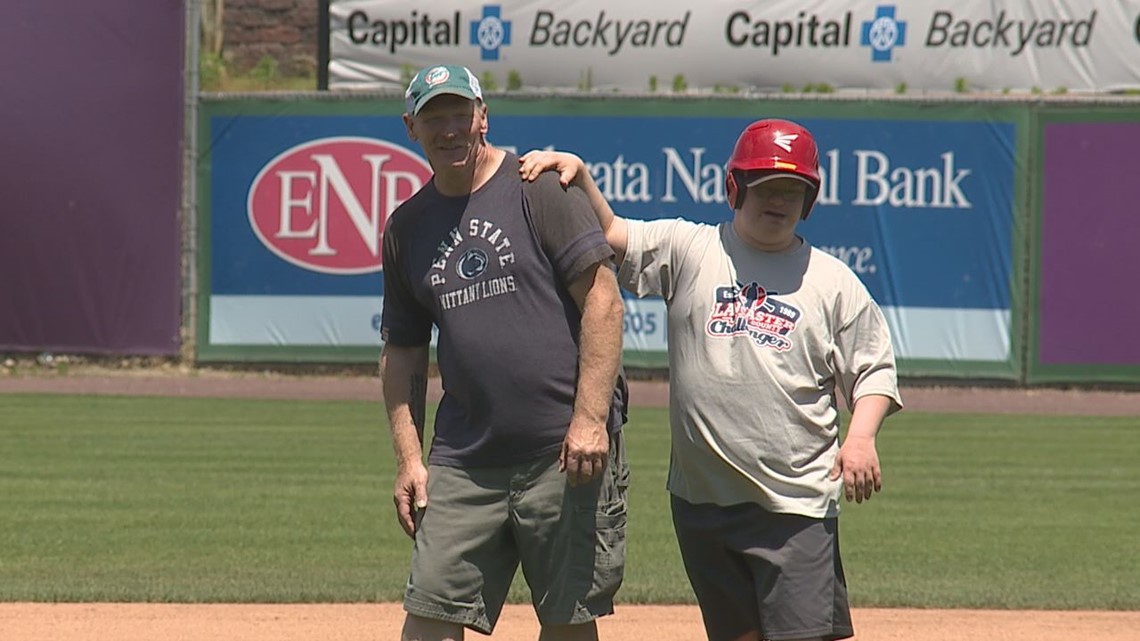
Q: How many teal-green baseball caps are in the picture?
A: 1